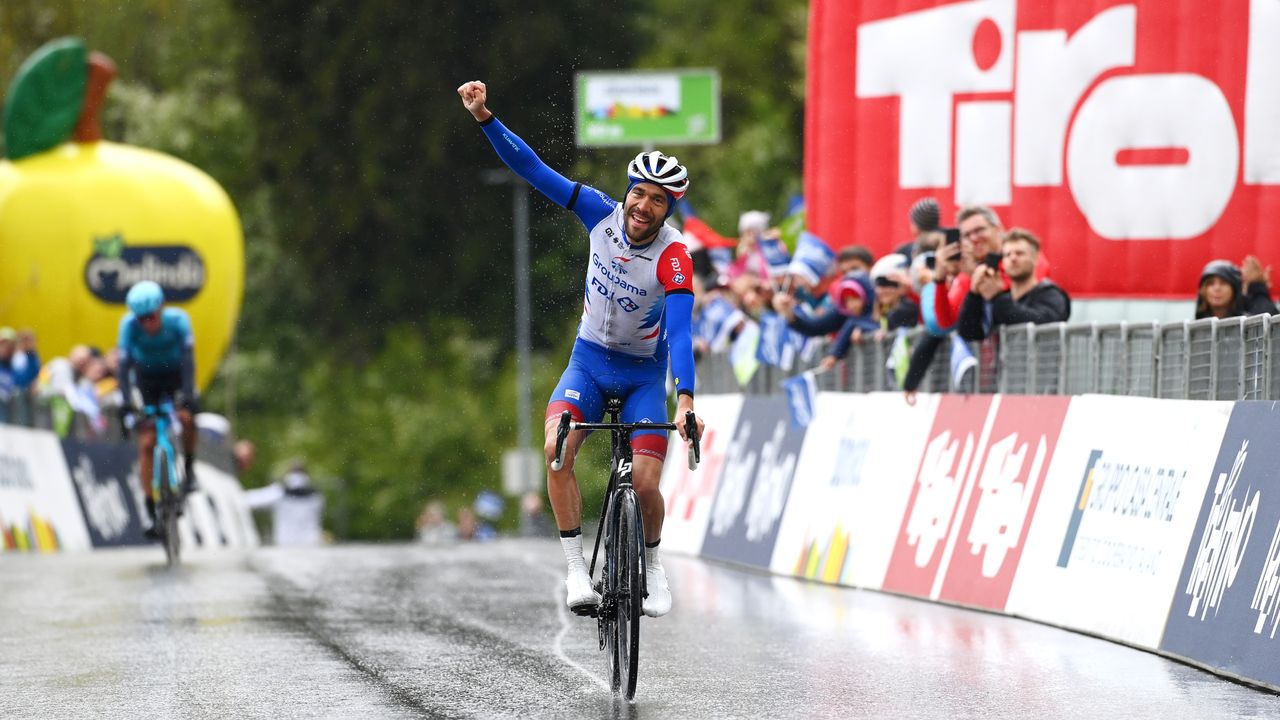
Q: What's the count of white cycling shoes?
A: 2